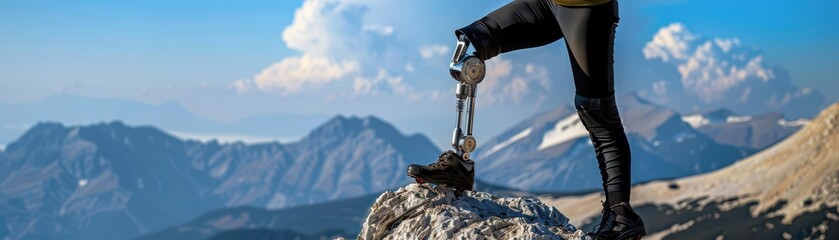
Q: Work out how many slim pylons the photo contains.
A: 2